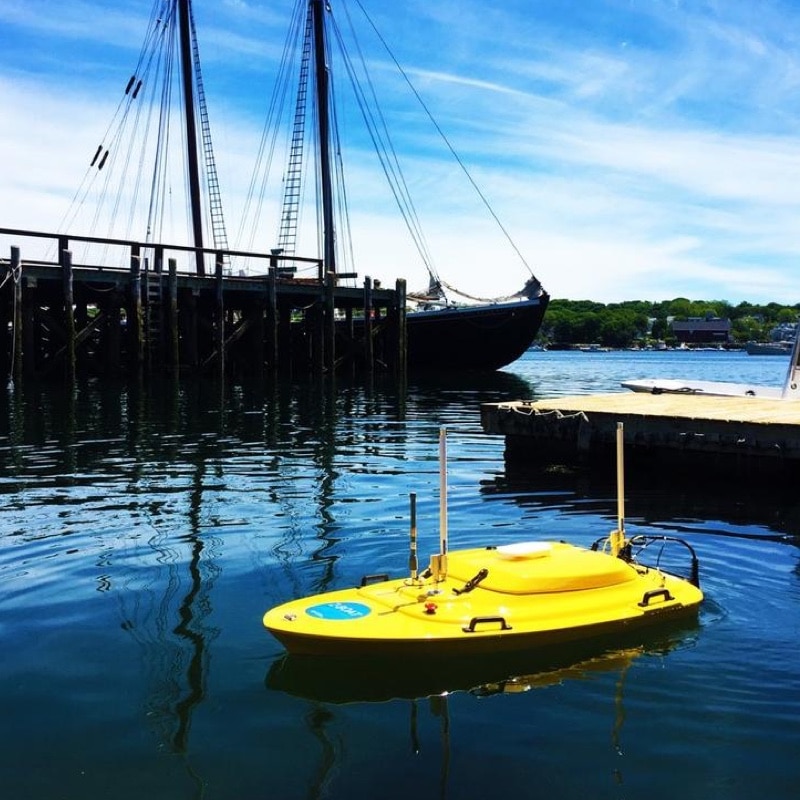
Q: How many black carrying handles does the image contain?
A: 3